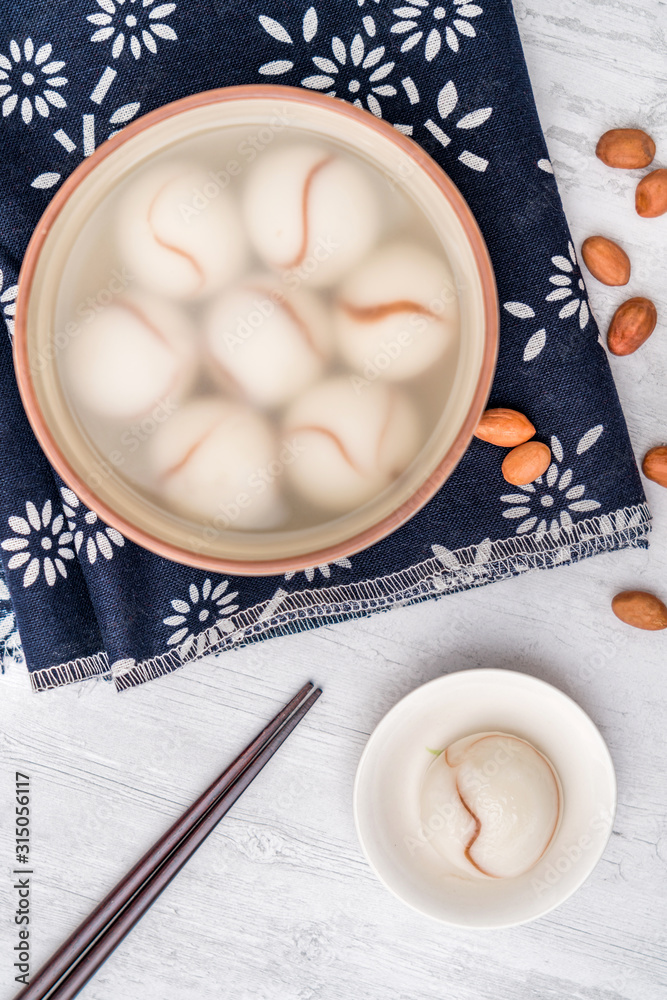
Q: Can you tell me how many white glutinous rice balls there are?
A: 8